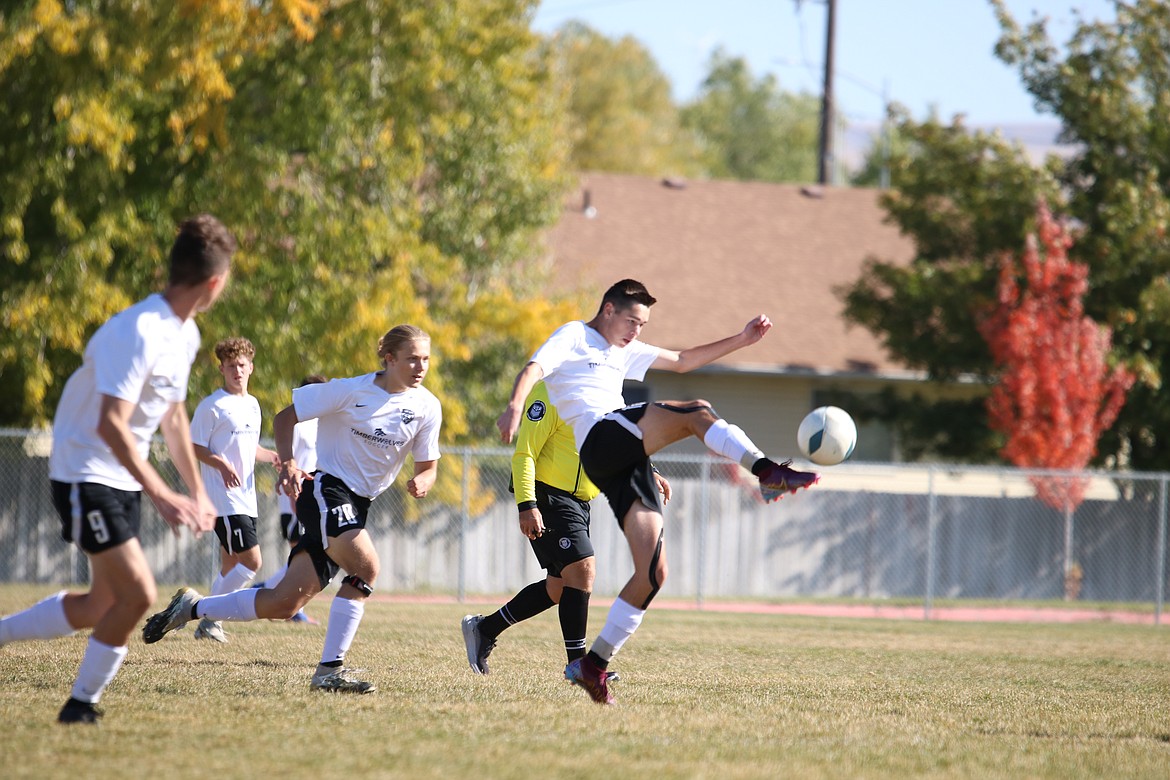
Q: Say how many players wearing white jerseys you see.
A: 5